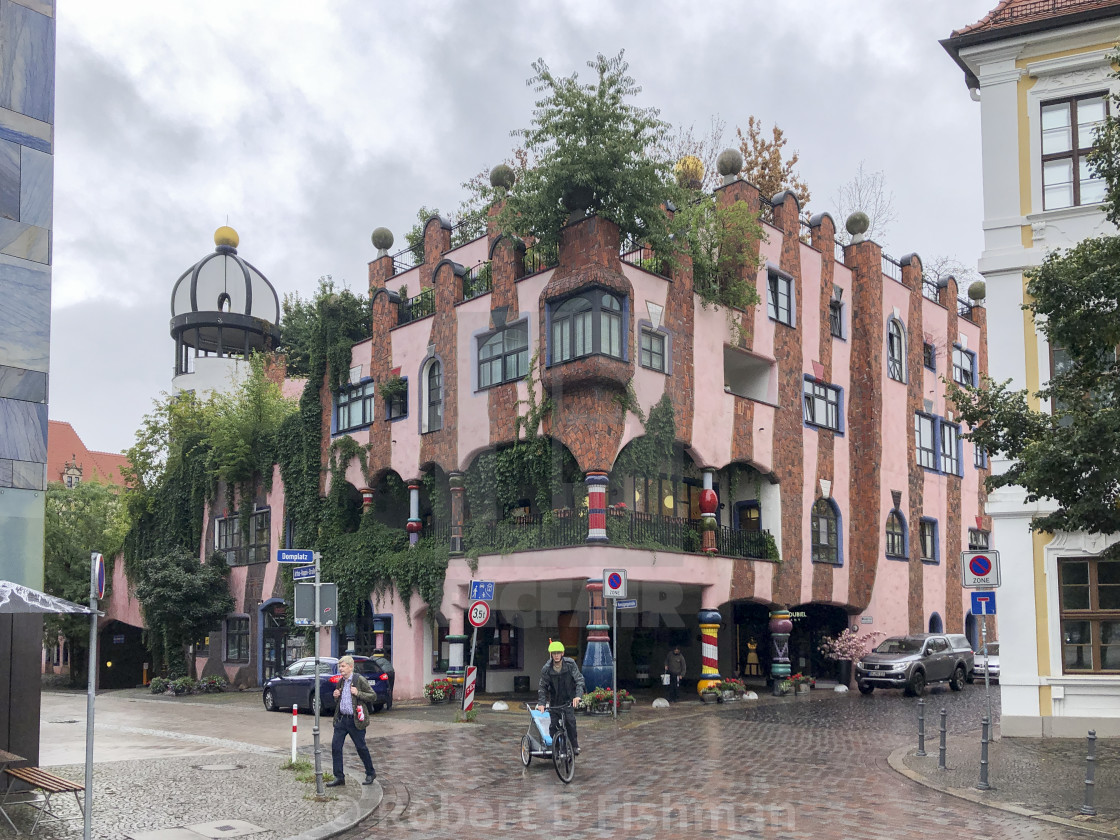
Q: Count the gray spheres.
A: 5